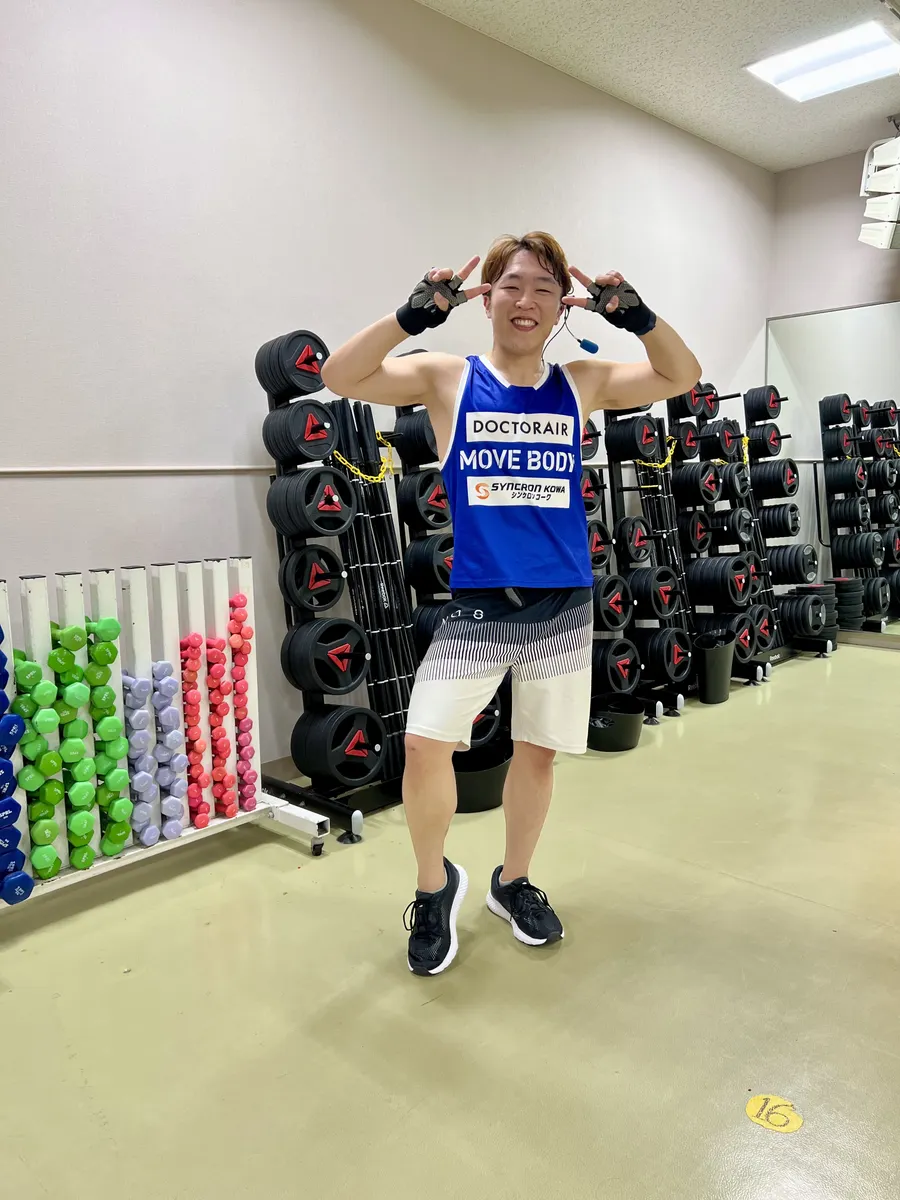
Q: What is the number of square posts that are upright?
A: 9